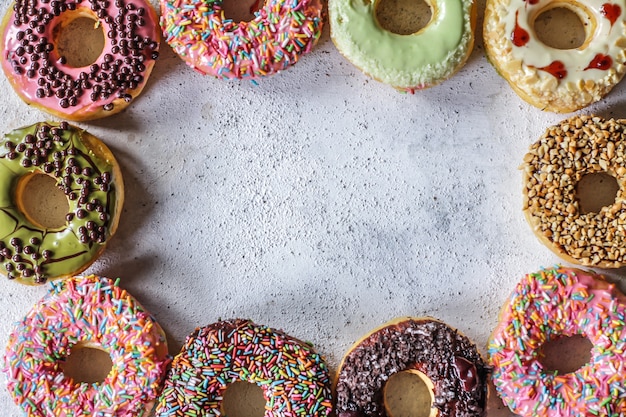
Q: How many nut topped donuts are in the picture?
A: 1